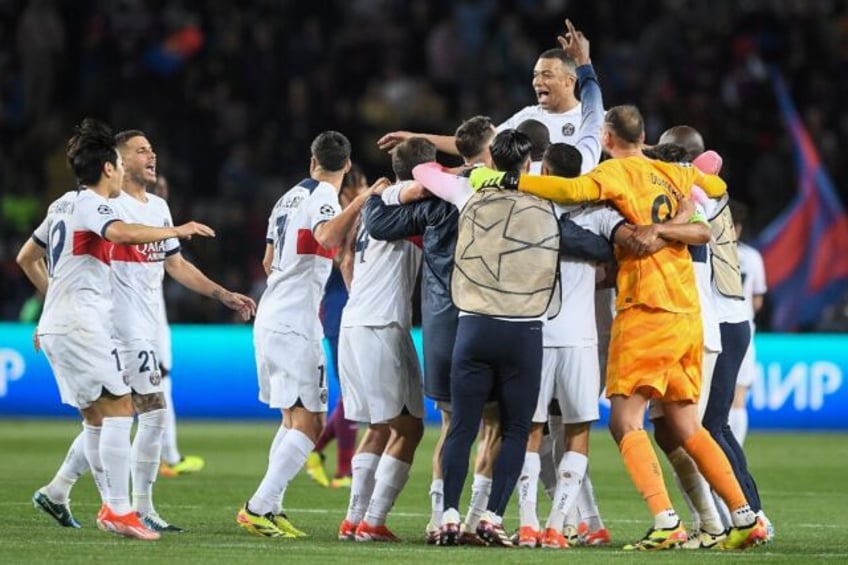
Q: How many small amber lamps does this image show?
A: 0